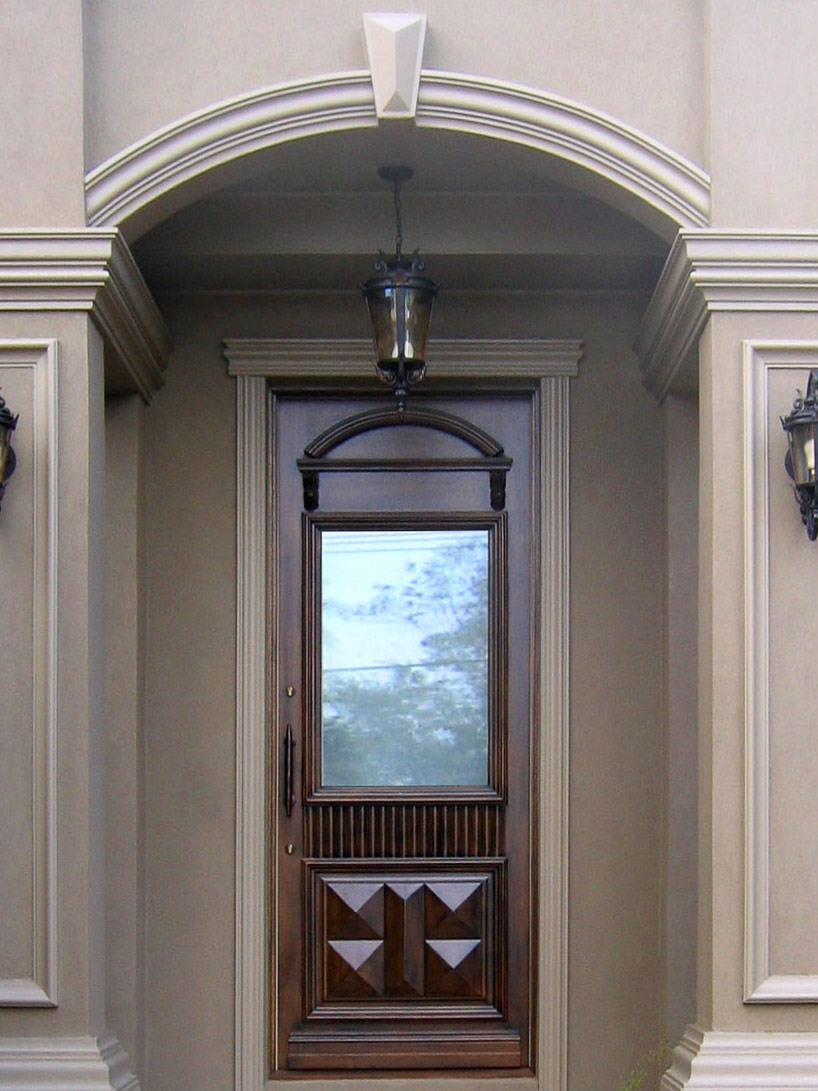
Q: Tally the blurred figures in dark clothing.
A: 0